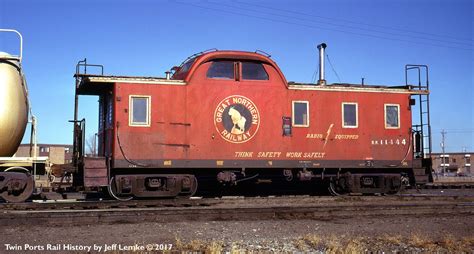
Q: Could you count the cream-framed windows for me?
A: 4